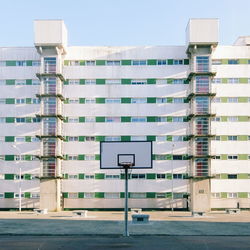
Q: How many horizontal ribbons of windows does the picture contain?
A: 8